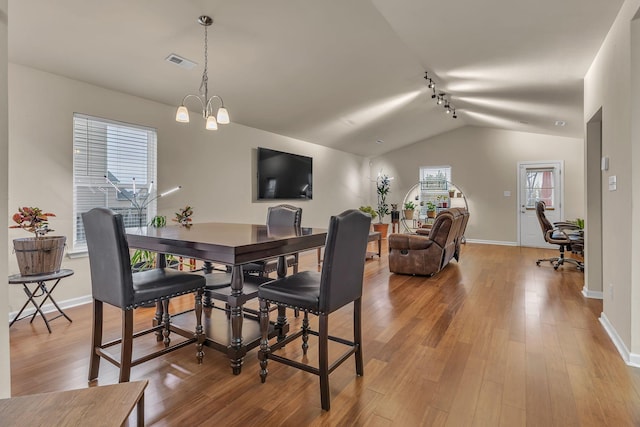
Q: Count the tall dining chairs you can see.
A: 3